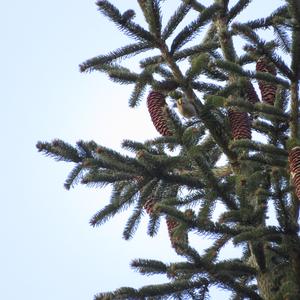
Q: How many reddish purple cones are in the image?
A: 7